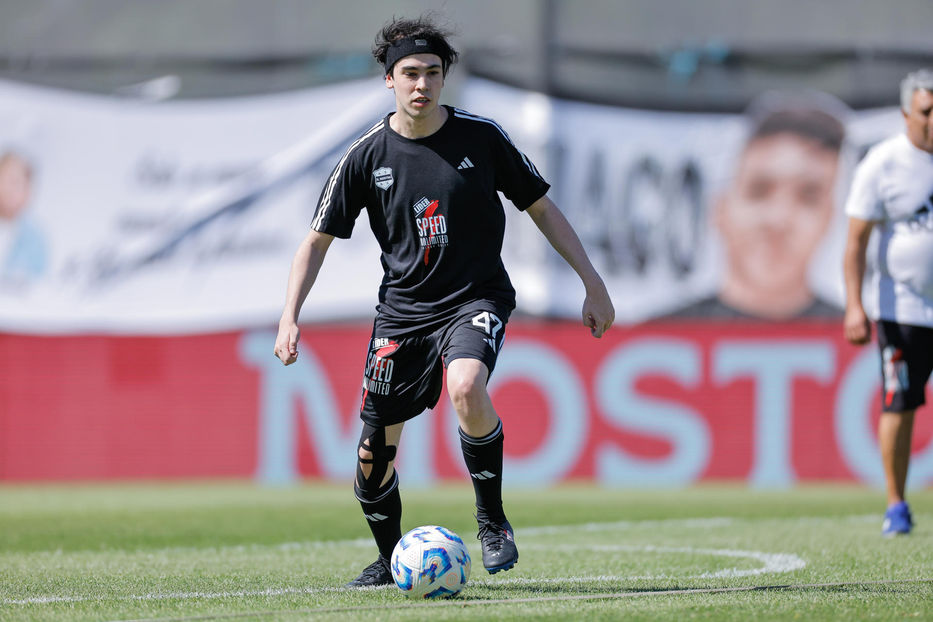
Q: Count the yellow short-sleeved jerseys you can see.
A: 0